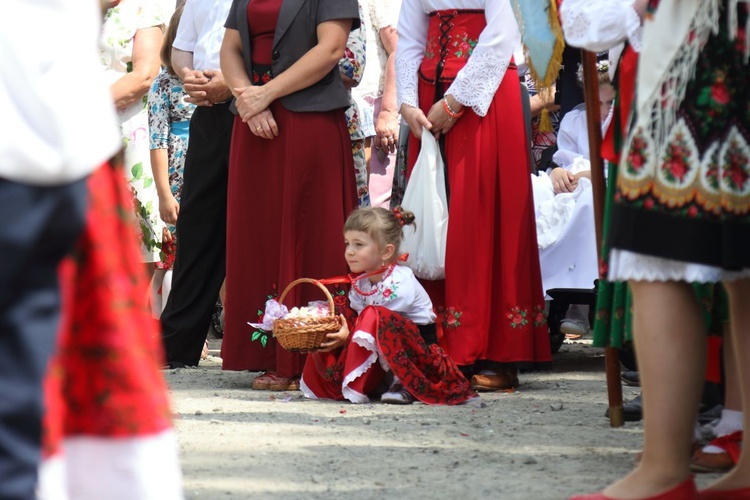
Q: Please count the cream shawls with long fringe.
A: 1